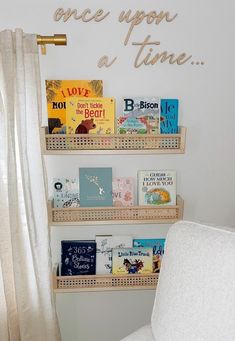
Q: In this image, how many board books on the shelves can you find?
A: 12